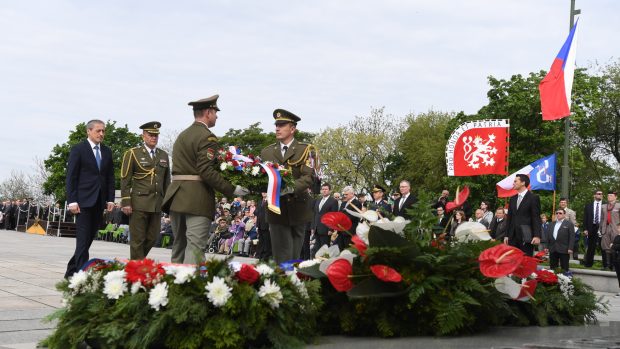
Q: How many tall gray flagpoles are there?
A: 1